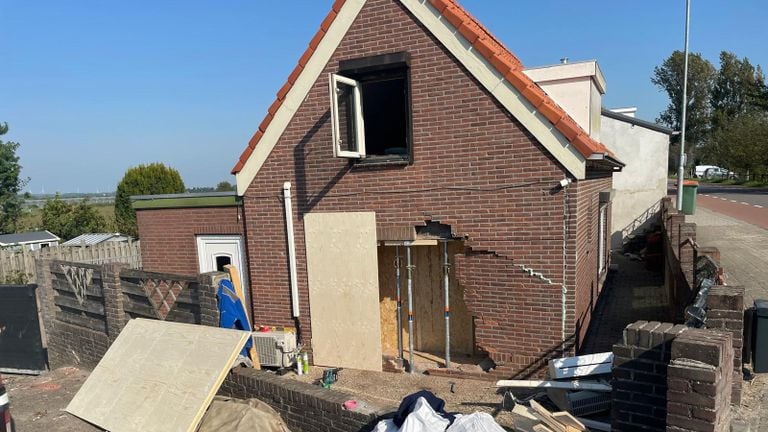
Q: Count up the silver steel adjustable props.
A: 3